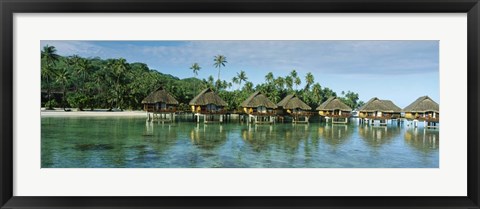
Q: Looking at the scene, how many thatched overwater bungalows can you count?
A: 7